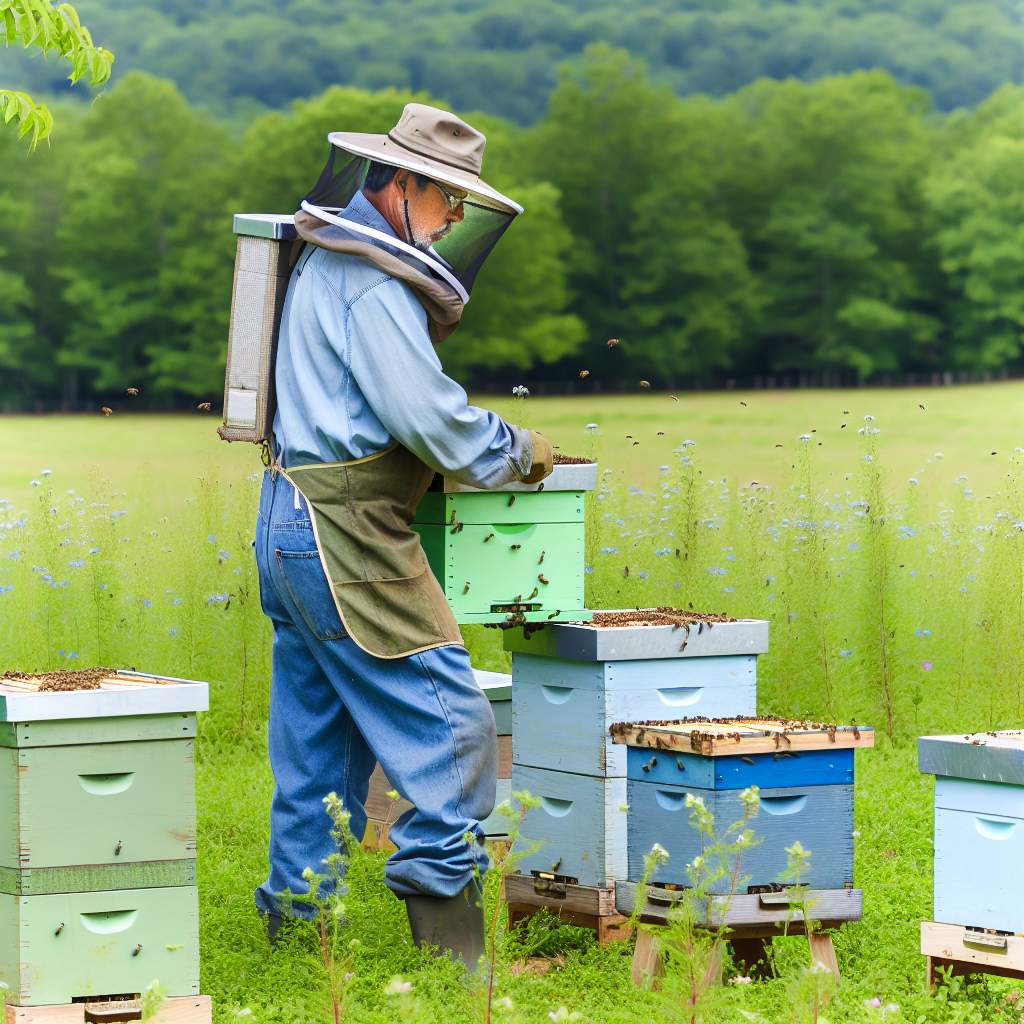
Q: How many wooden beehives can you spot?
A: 6